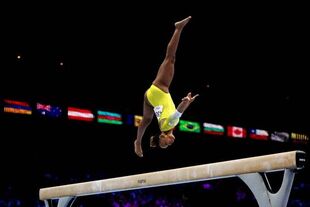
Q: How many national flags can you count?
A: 11